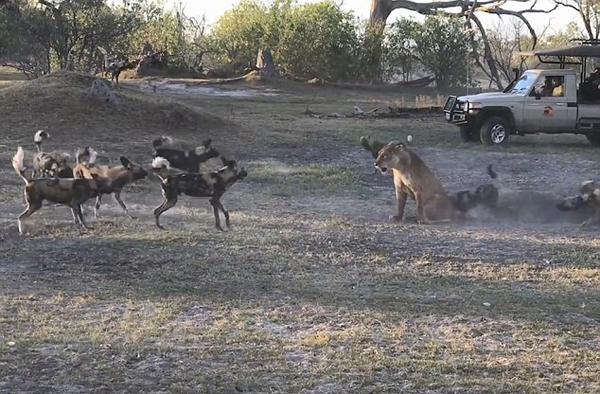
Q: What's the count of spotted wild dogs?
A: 9